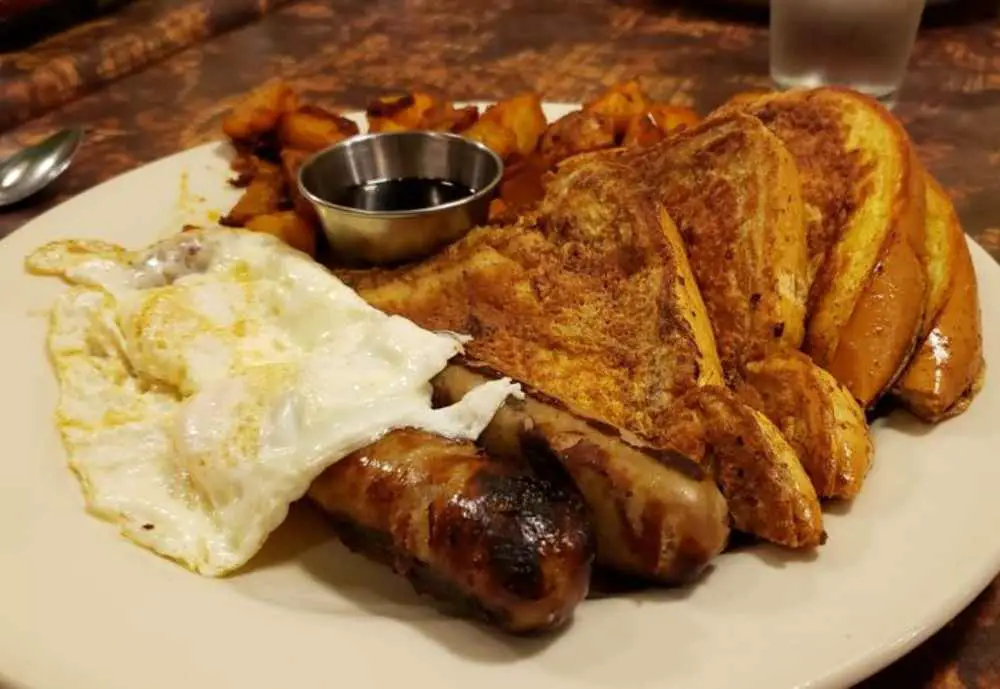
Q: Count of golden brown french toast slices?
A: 4